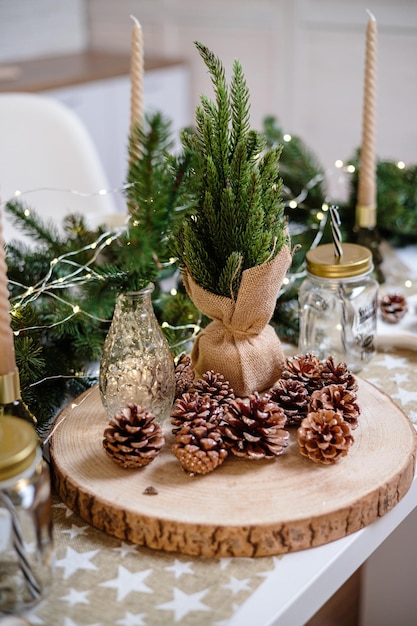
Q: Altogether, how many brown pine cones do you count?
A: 12